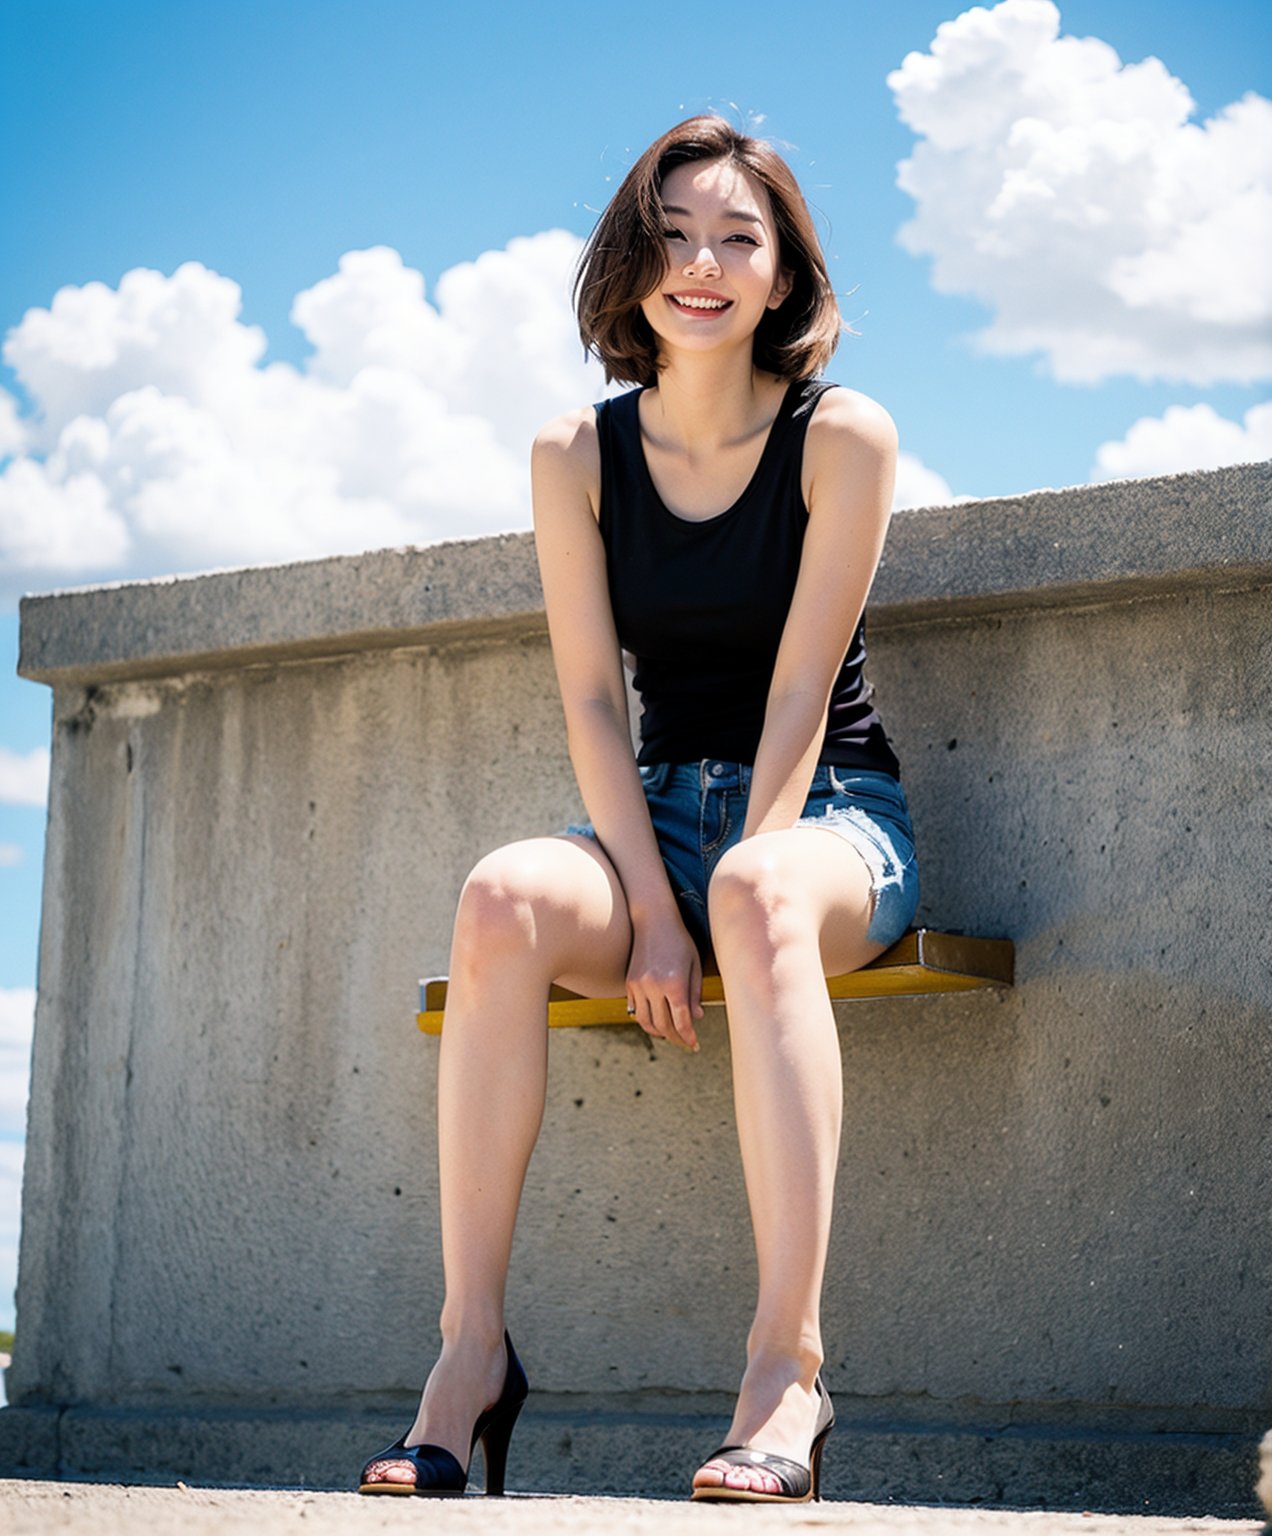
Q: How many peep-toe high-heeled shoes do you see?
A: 2